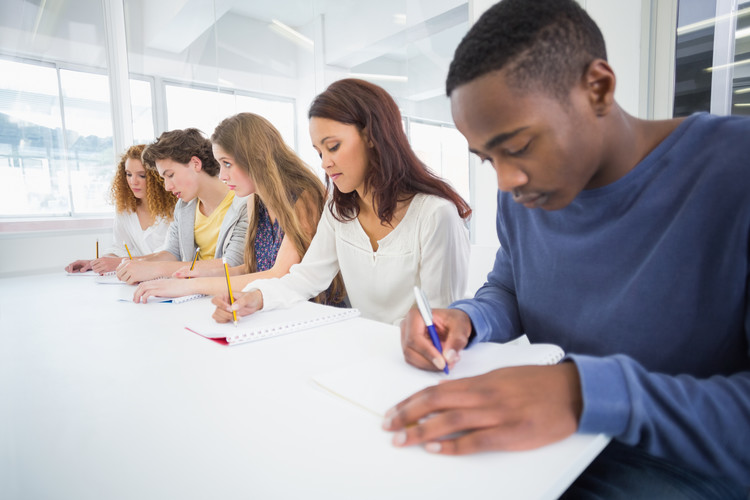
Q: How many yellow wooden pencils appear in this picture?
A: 4